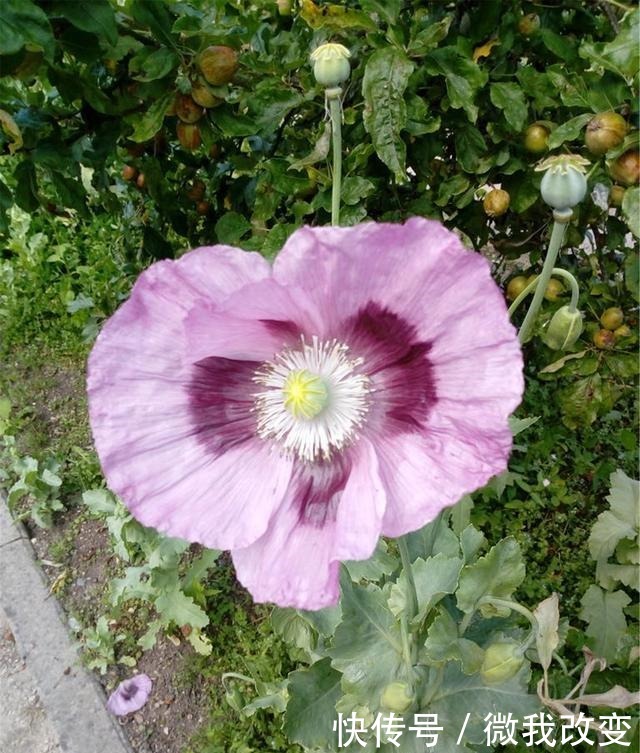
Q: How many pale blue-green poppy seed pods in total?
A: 2